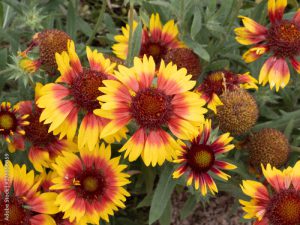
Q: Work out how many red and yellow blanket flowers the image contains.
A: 11